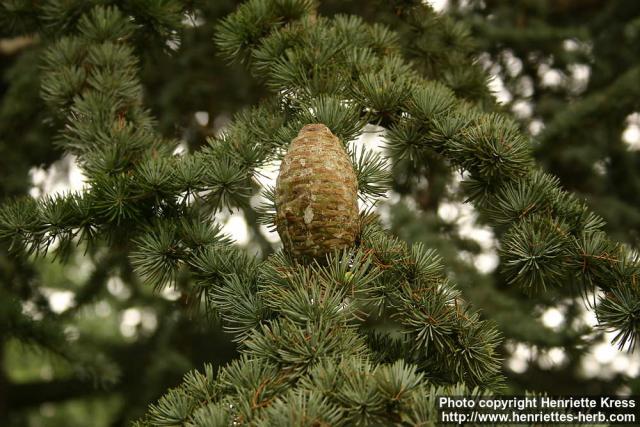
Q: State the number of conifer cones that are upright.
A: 1